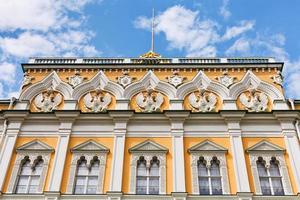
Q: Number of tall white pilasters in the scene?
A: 6